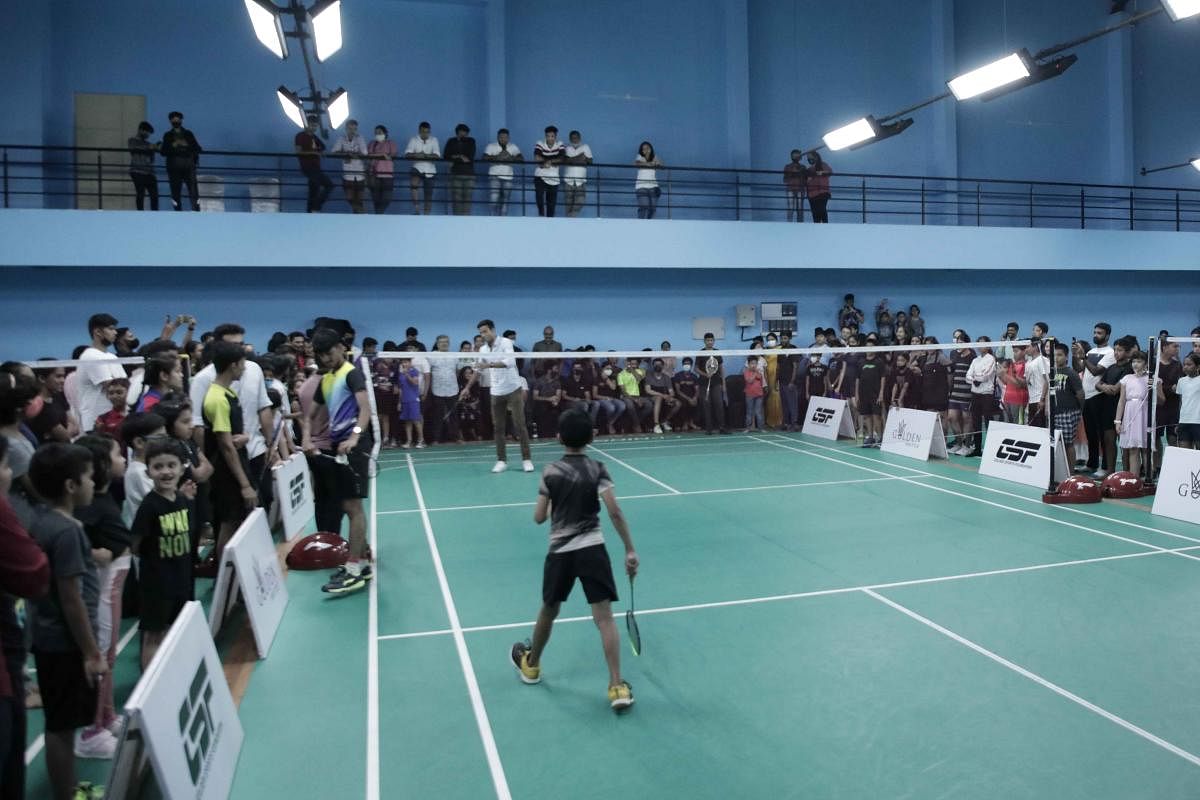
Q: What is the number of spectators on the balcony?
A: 13